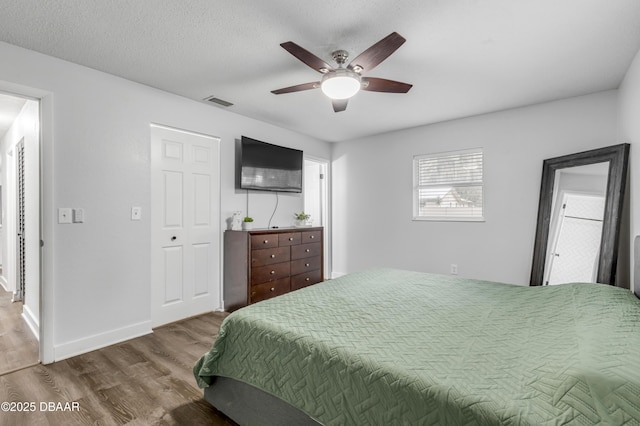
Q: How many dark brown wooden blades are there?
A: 5